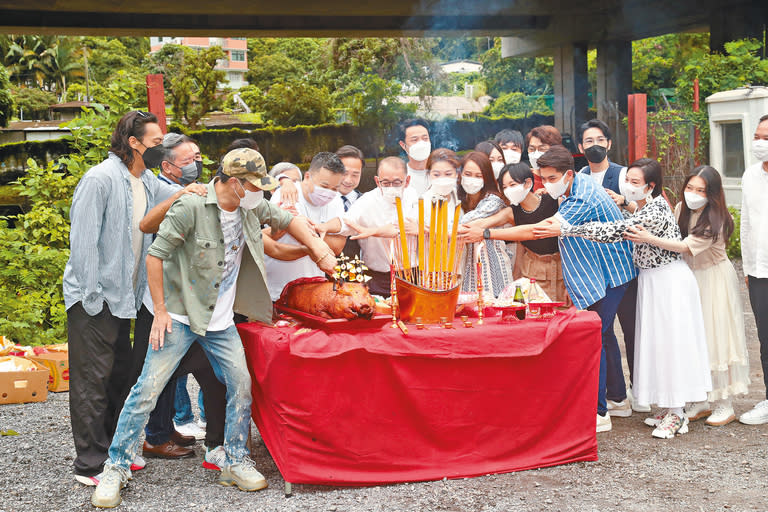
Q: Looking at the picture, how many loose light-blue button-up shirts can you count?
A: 1